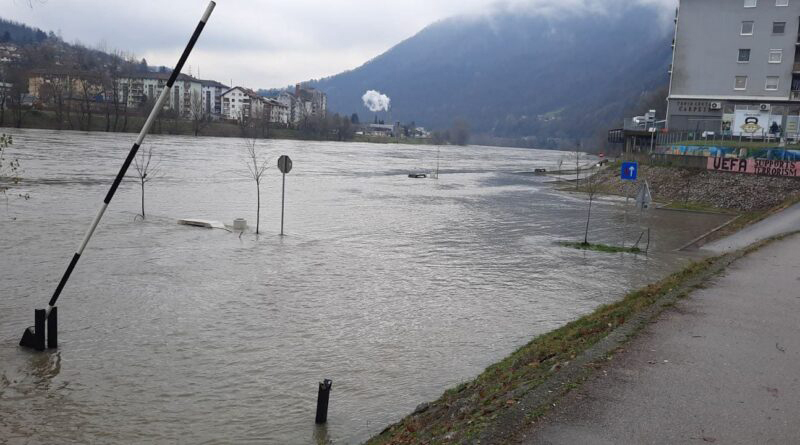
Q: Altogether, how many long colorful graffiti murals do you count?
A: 1